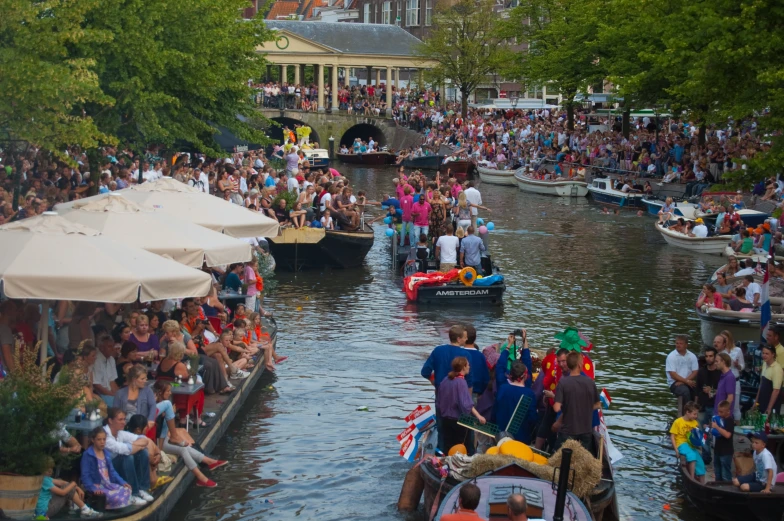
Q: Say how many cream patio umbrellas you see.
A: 3